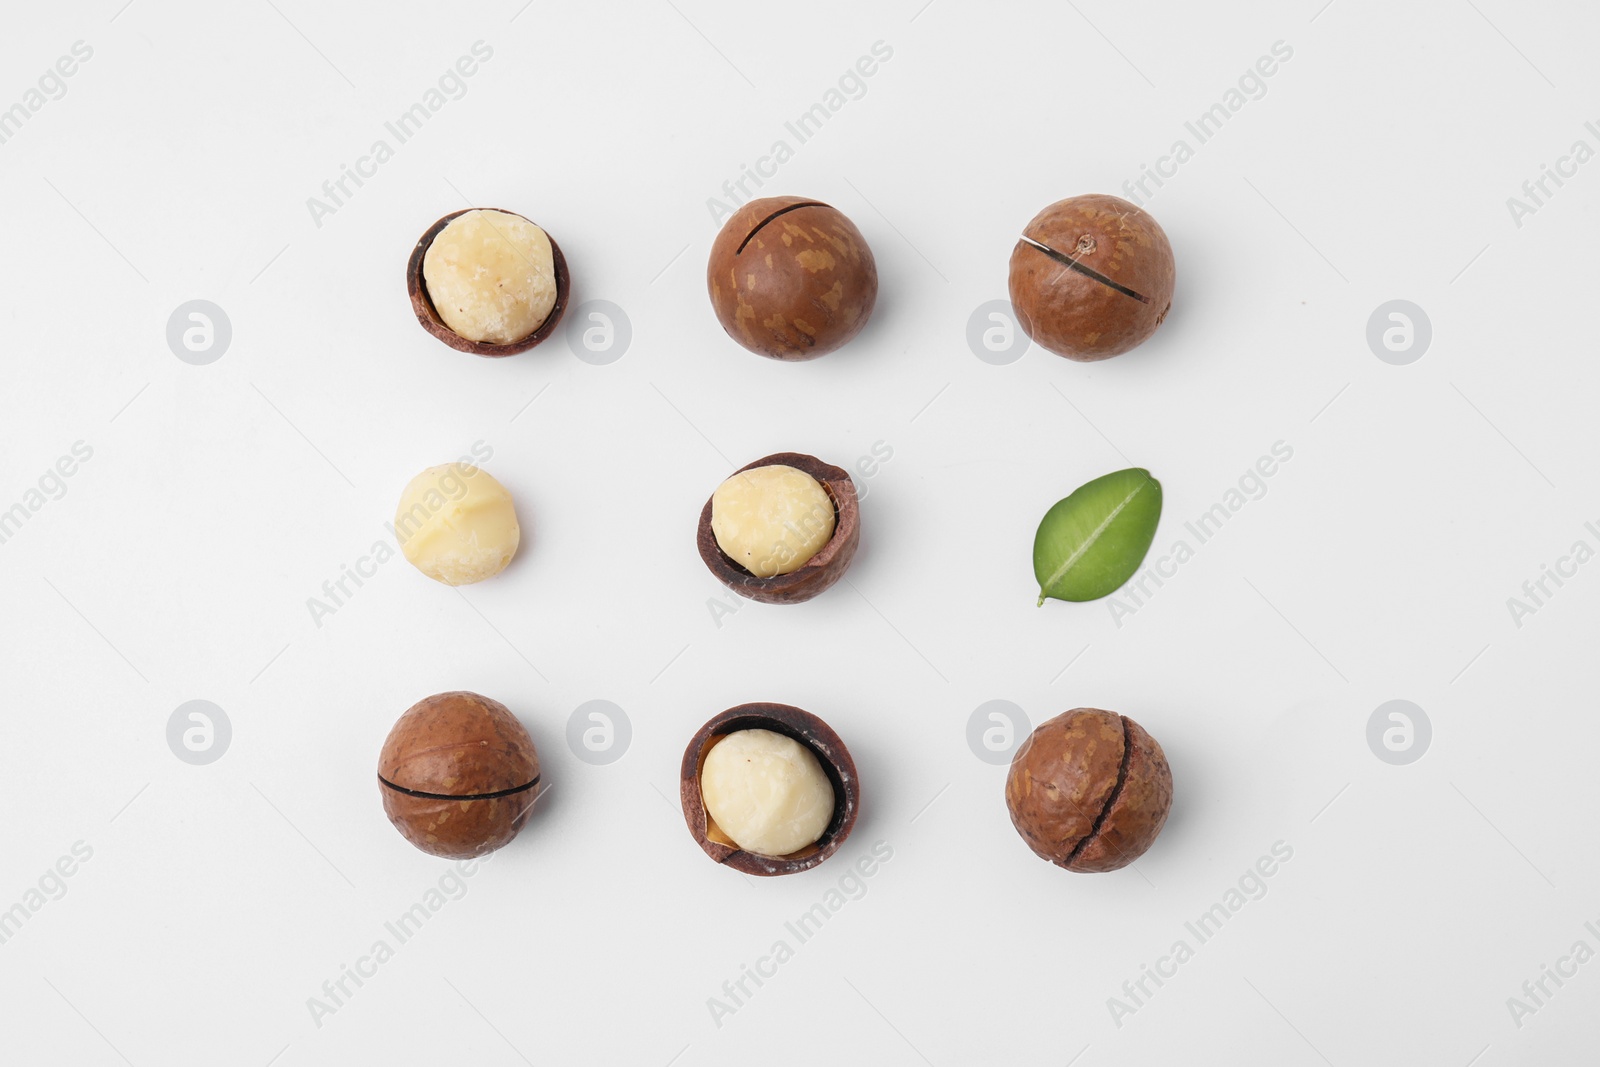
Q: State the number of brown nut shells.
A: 7